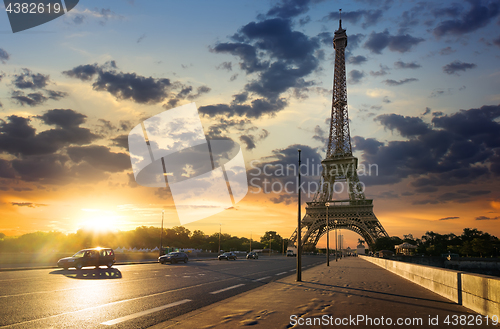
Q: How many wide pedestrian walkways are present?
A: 1